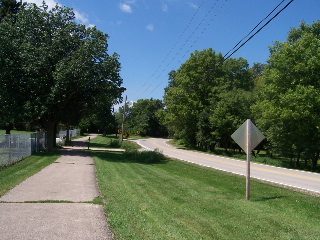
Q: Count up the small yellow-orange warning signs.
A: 3